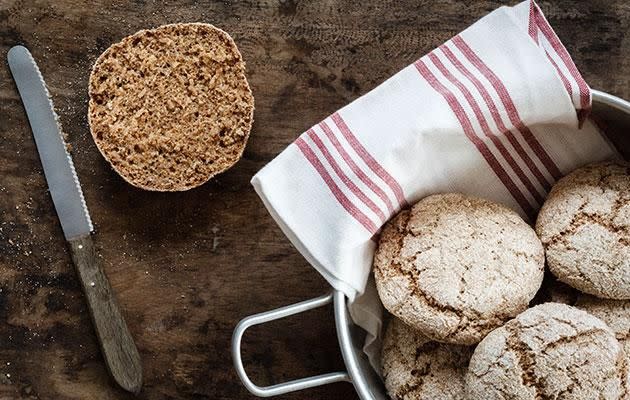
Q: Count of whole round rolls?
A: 5